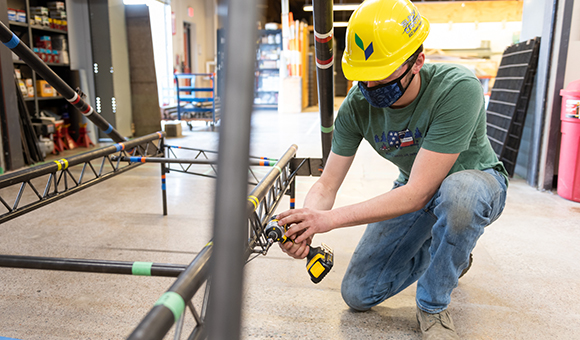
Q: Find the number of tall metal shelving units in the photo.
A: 2